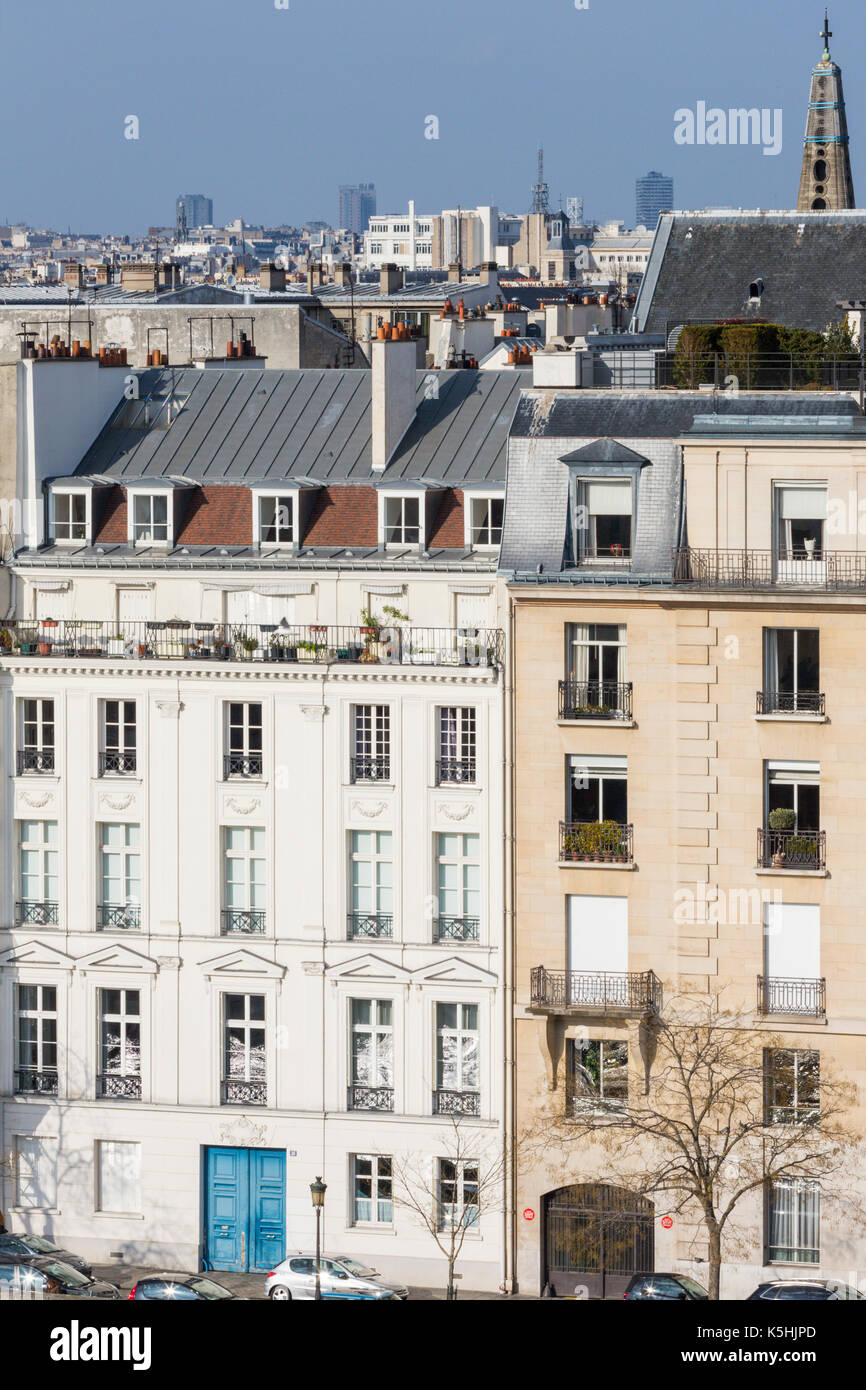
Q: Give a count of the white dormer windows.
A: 5